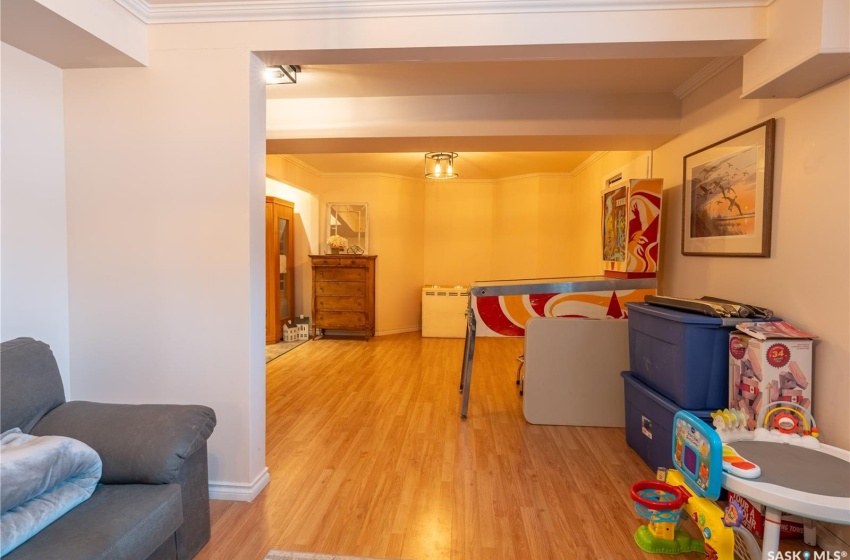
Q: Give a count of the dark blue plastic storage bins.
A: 2